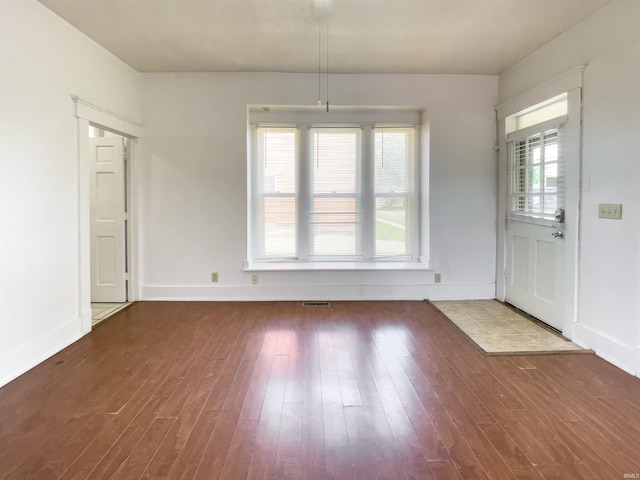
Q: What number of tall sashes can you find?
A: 3